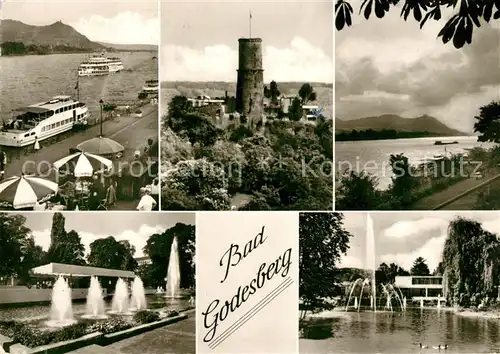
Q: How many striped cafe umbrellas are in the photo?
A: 2